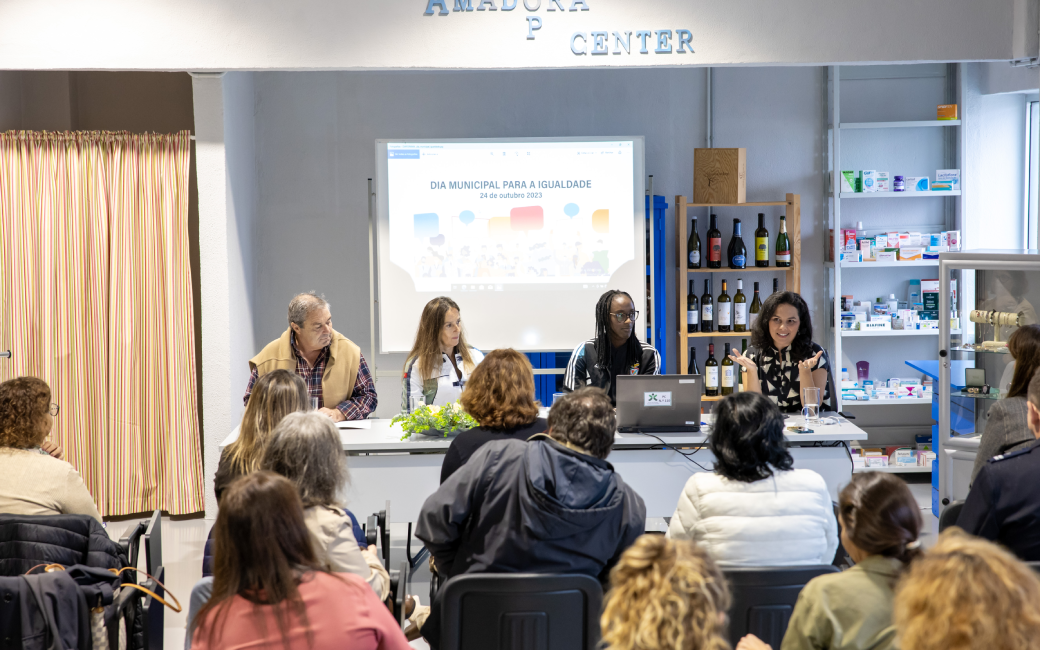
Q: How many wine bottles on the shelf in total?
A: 15